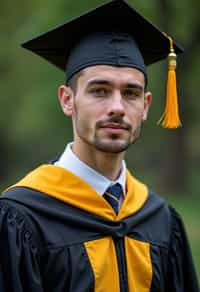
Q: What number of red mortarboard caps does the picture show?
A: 0